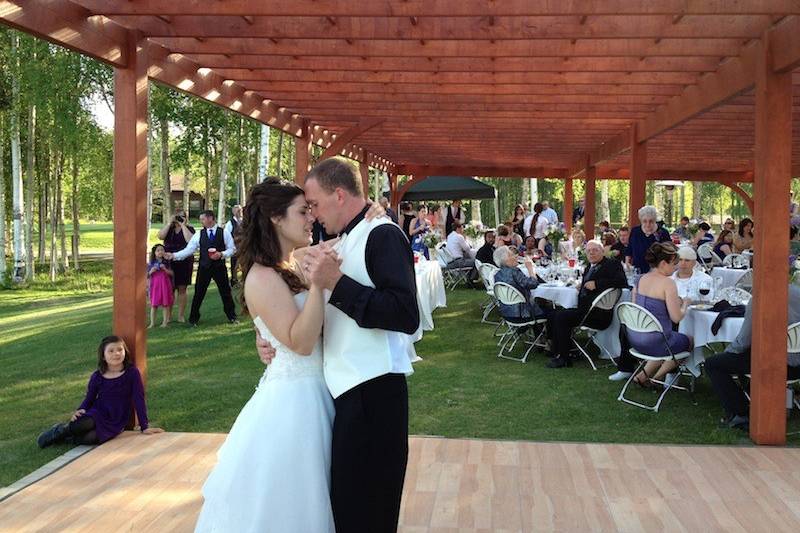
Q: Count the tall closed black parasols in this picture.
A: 0